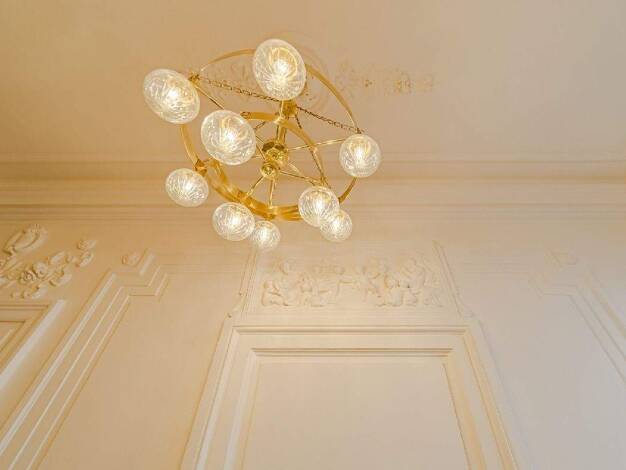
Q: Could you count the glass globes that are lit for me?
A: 9